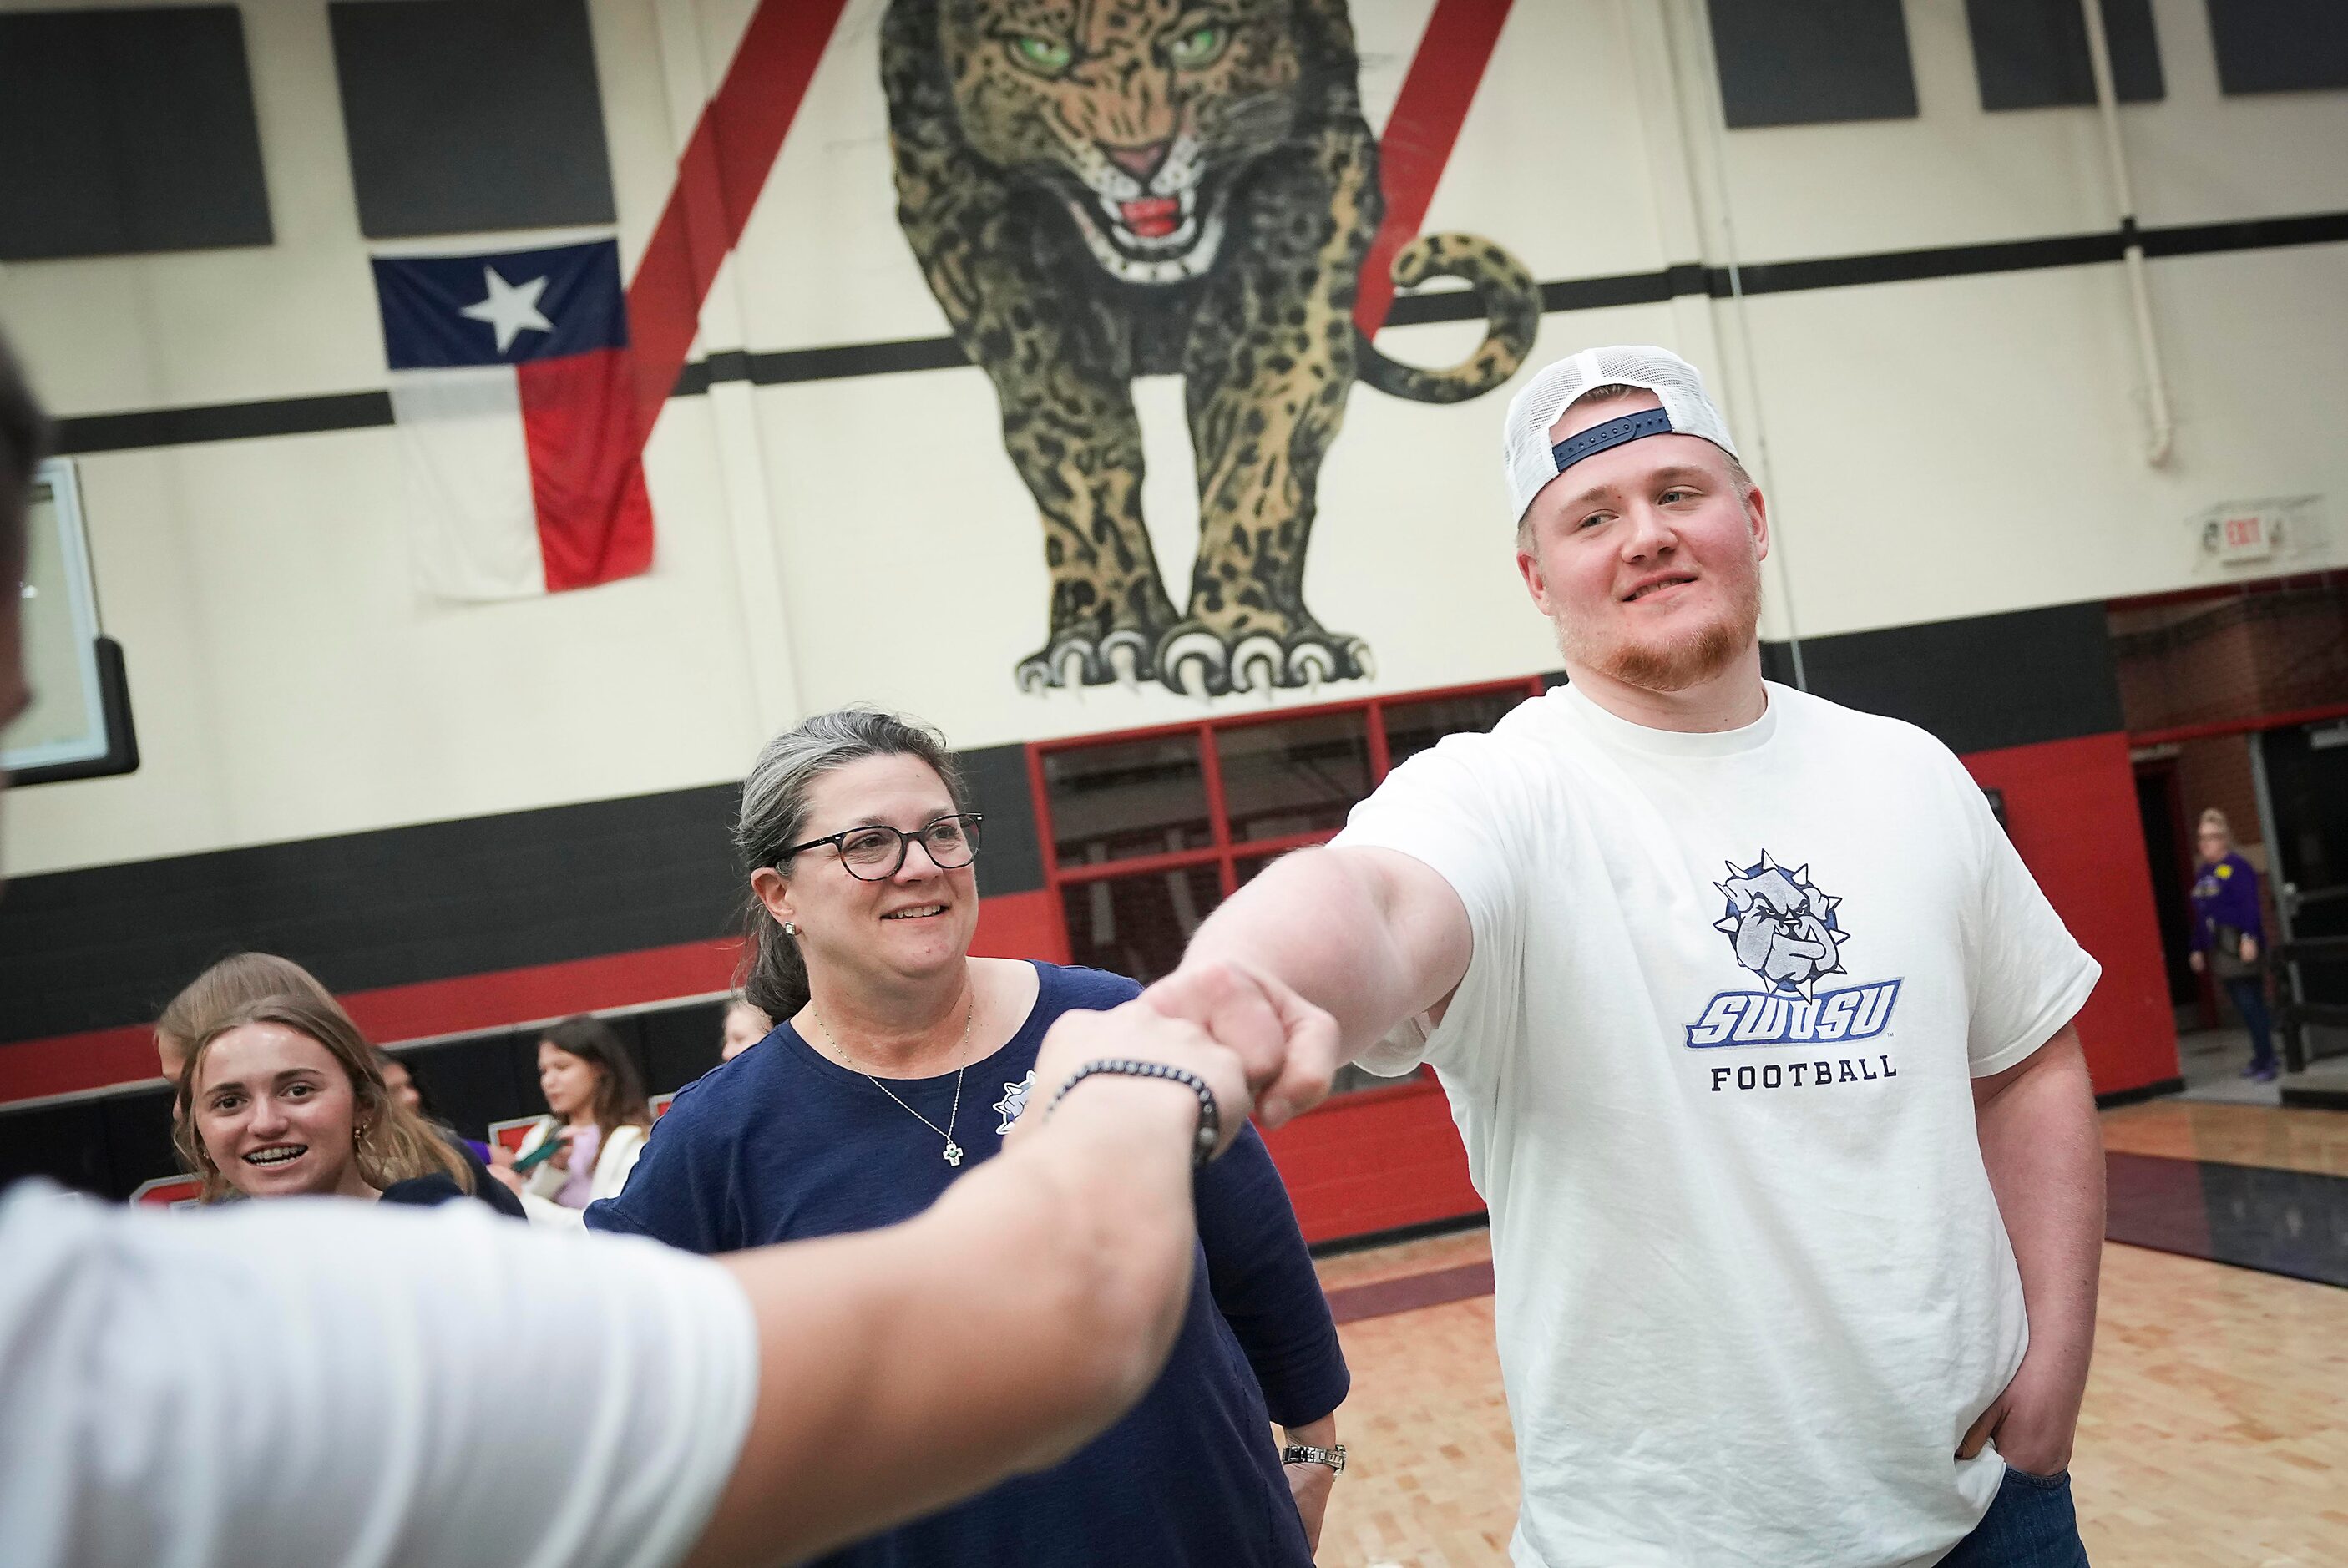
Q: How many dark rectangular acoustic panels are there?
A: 5